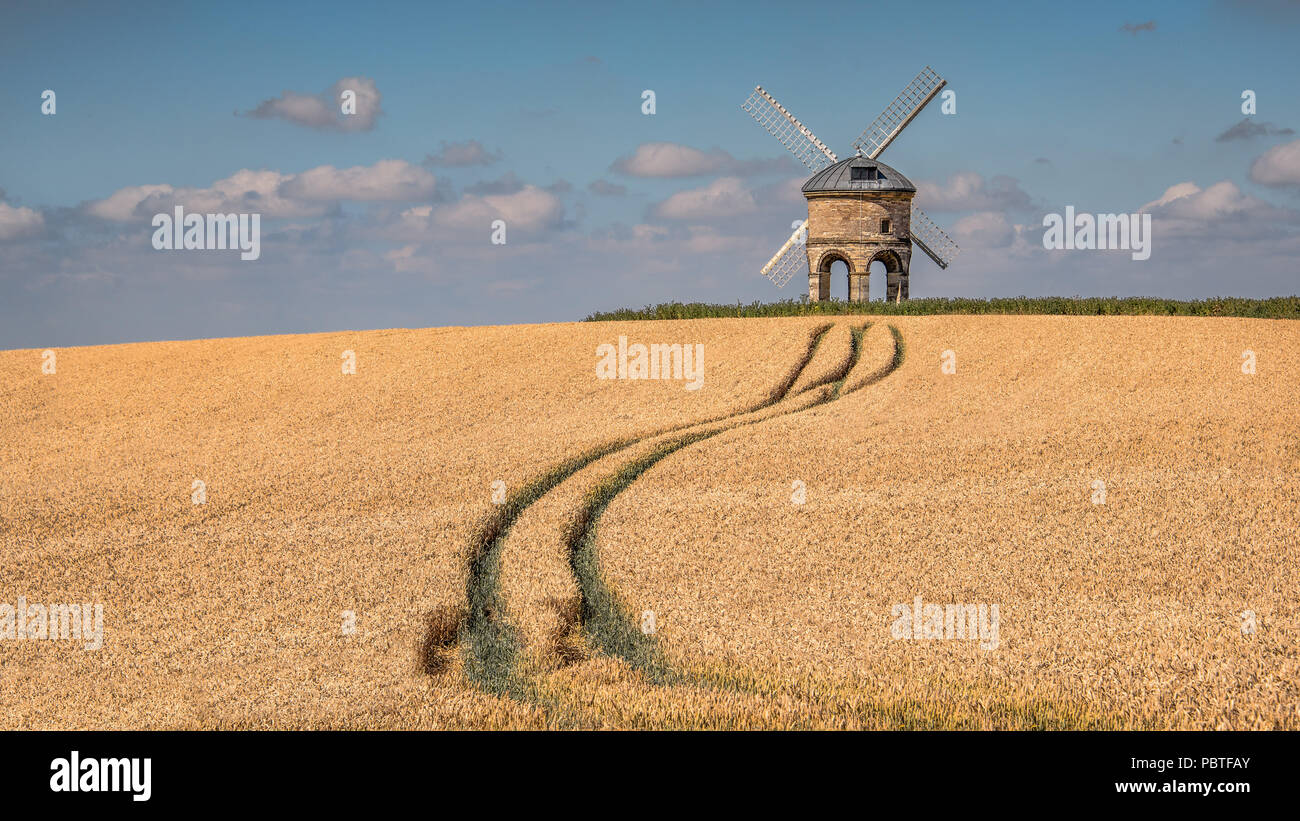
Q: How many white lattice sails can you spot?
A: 4